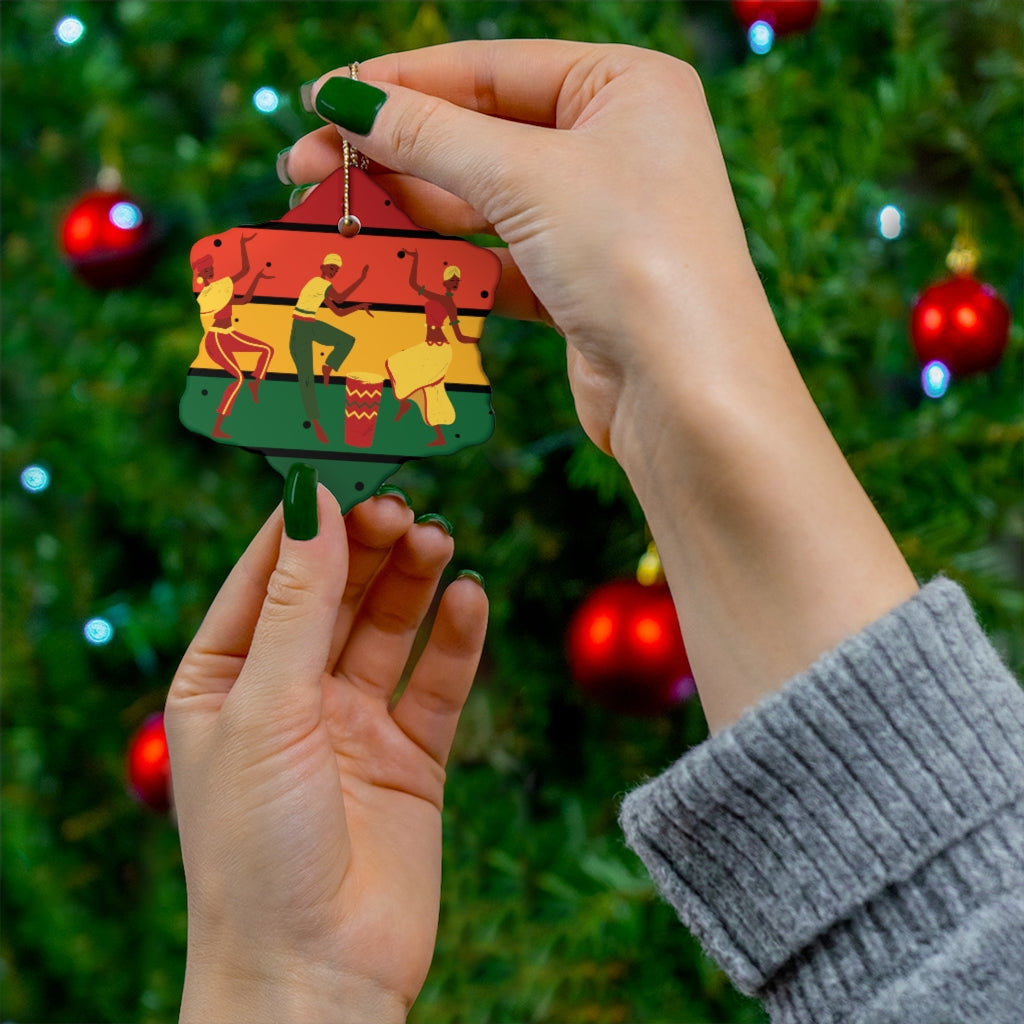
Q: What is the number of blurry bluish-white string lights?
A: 8